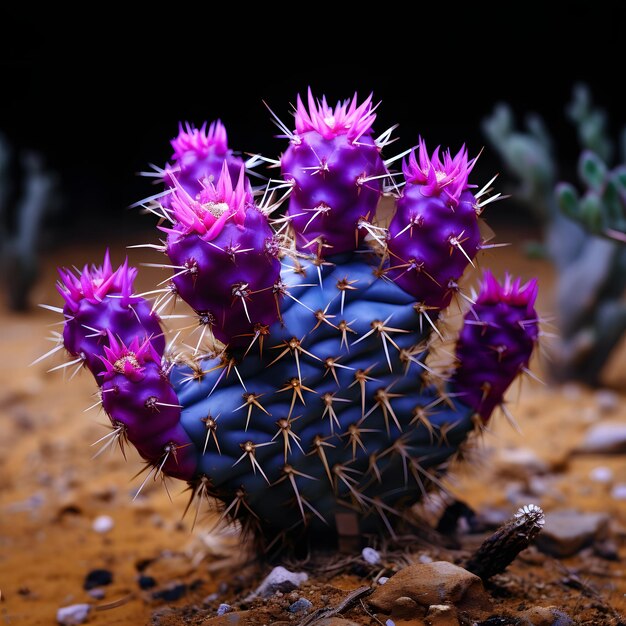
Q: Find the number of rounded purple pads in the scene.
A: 7